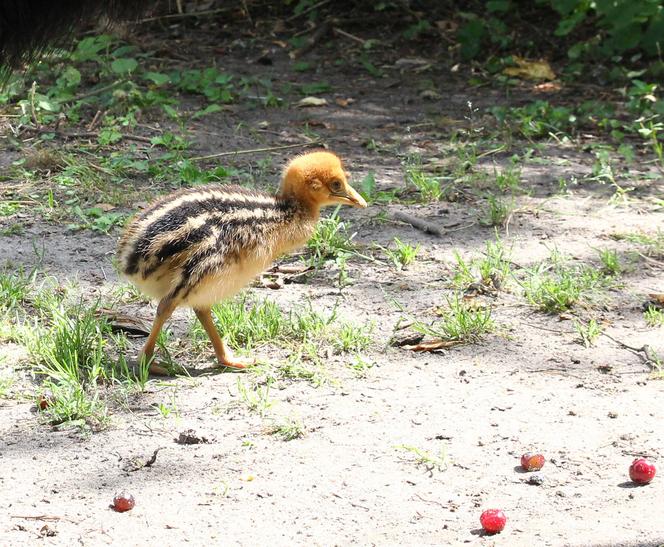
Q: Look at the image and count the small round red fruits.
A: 4